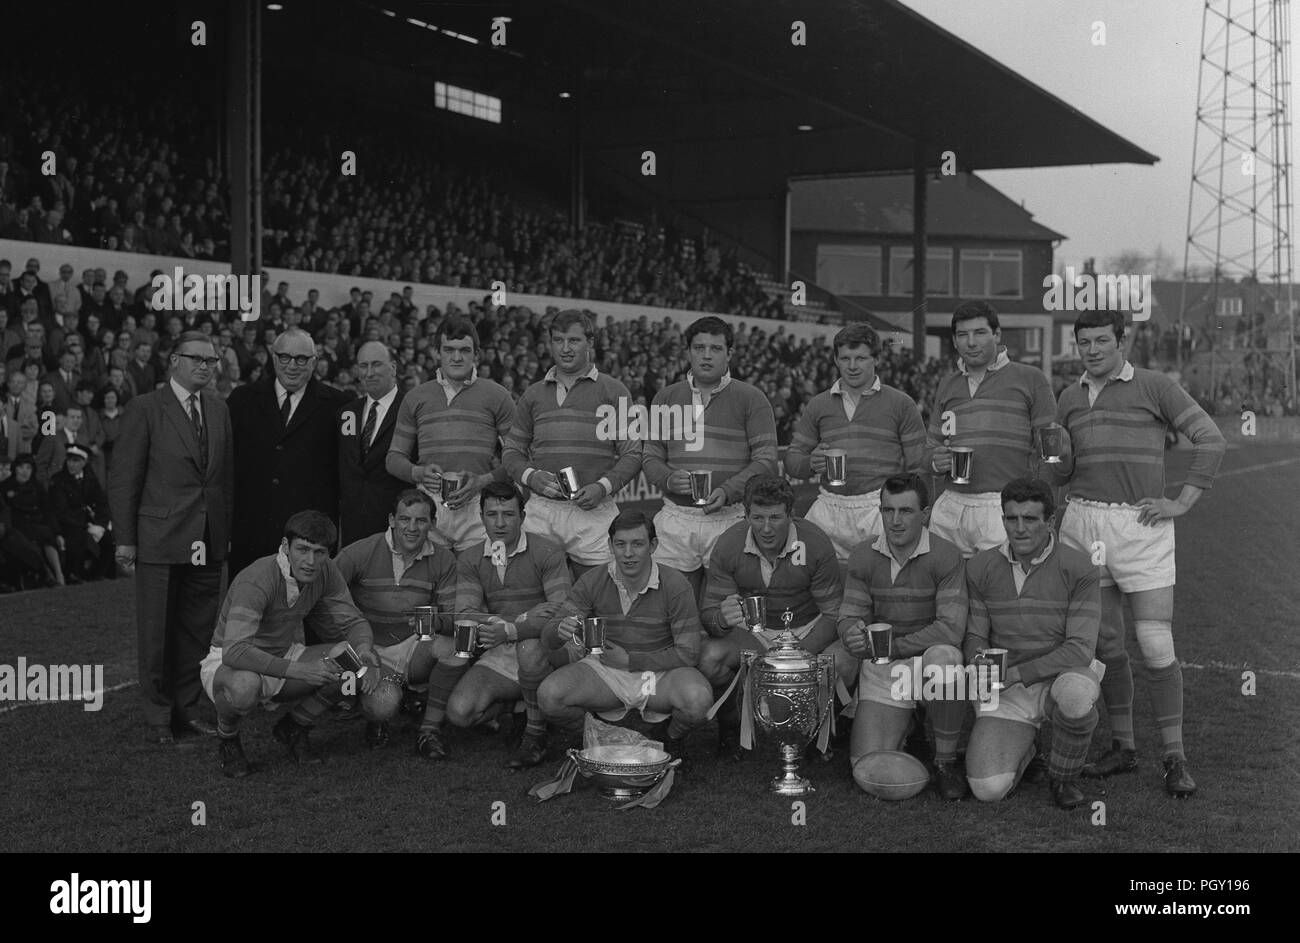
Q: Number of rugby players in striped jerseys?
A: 13